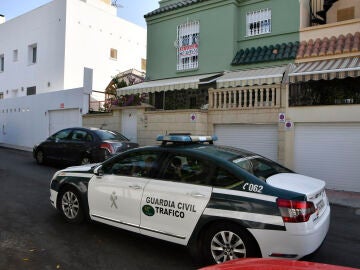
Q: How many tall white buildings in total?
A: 1